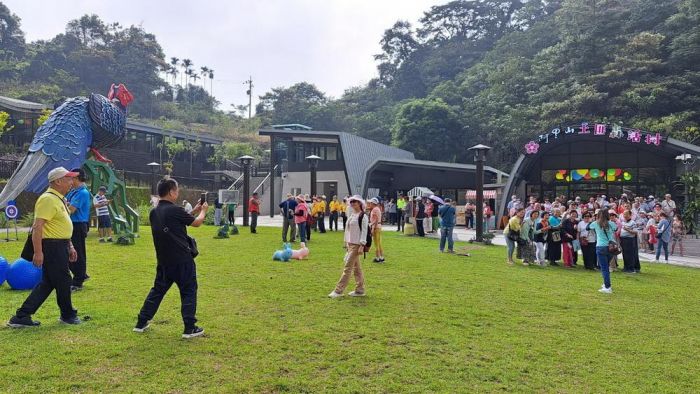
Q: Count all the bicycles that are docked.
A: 0